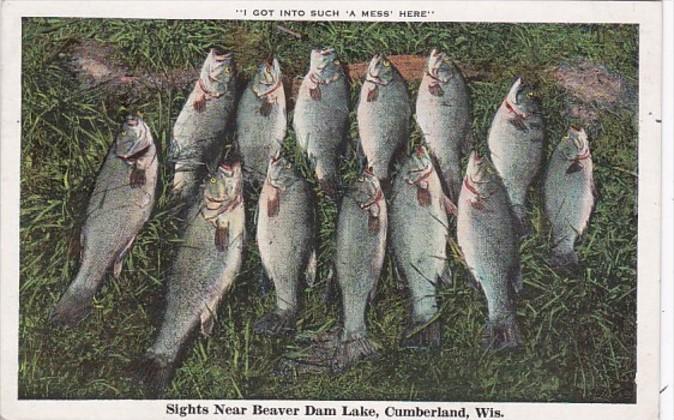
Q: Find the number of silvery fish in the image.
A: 13